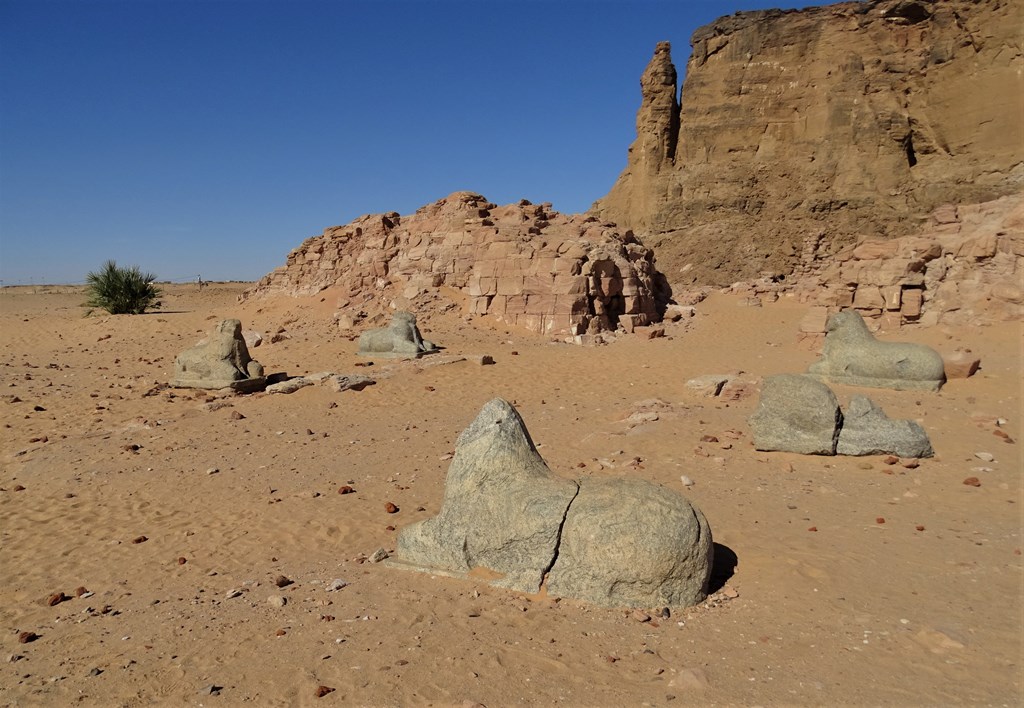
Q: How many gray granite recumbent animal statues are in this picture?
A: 5